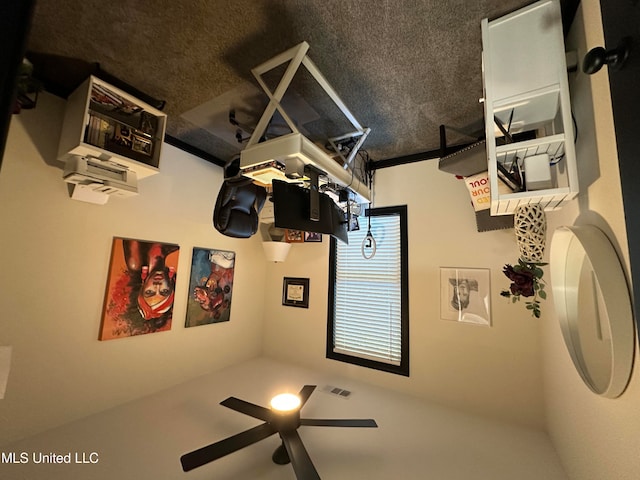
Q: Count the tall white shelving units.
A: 1